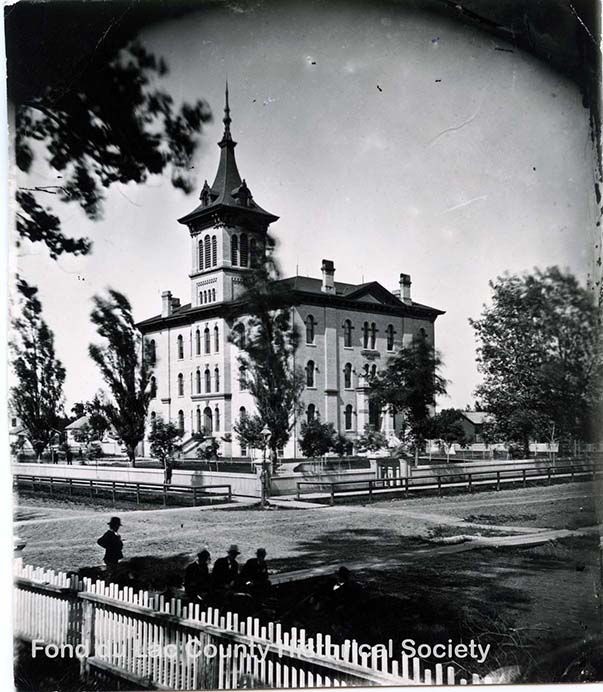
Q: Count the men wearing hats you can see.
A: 5